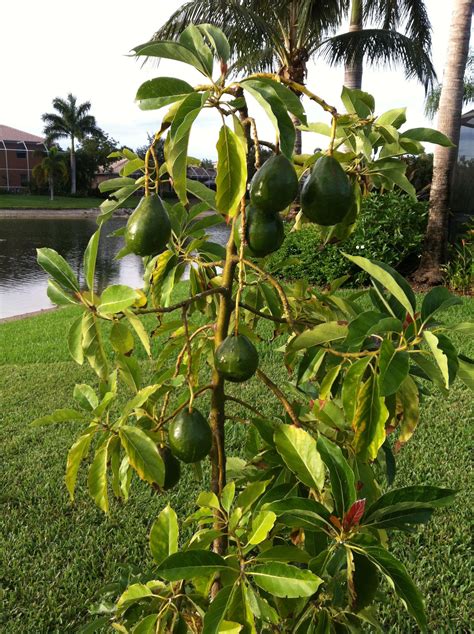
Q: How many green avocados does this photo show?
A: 7